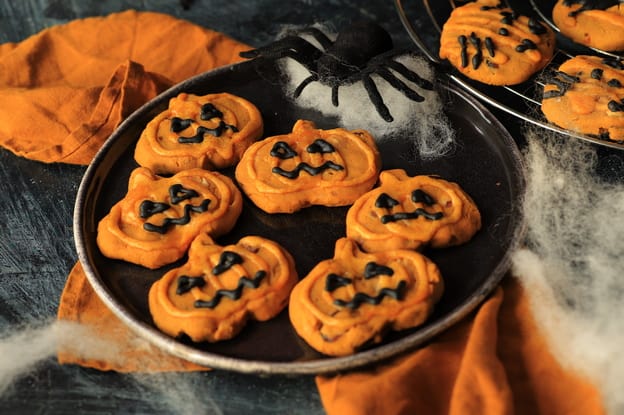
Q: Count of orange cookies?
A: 9